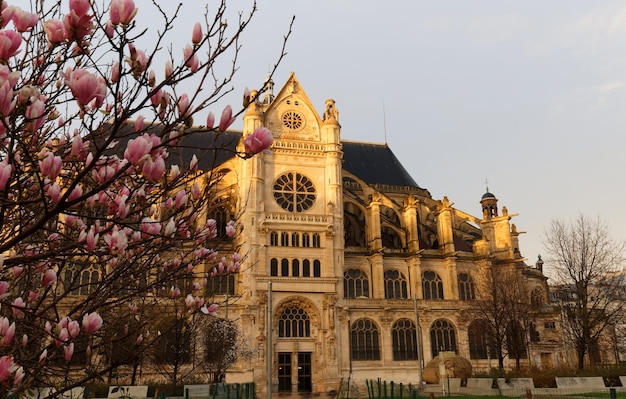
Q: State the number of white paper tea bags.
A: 0